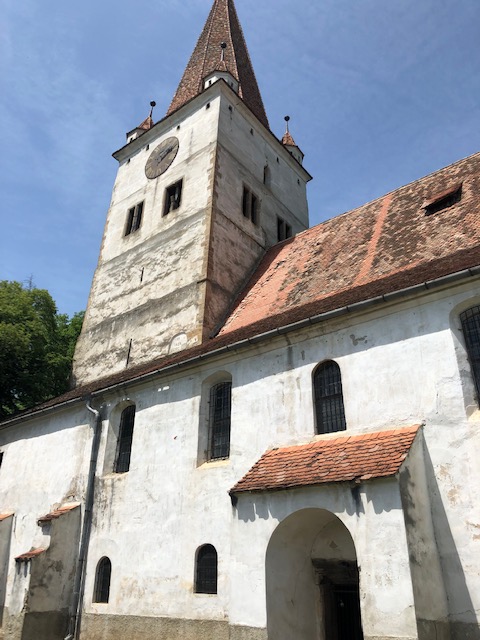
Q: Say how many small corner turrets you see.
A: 3